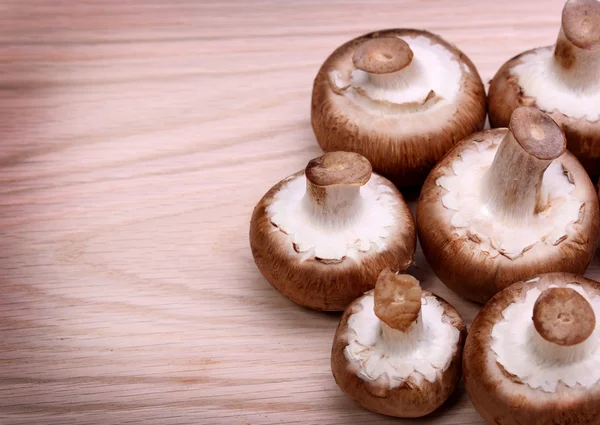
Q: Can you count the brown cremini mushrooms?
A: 6